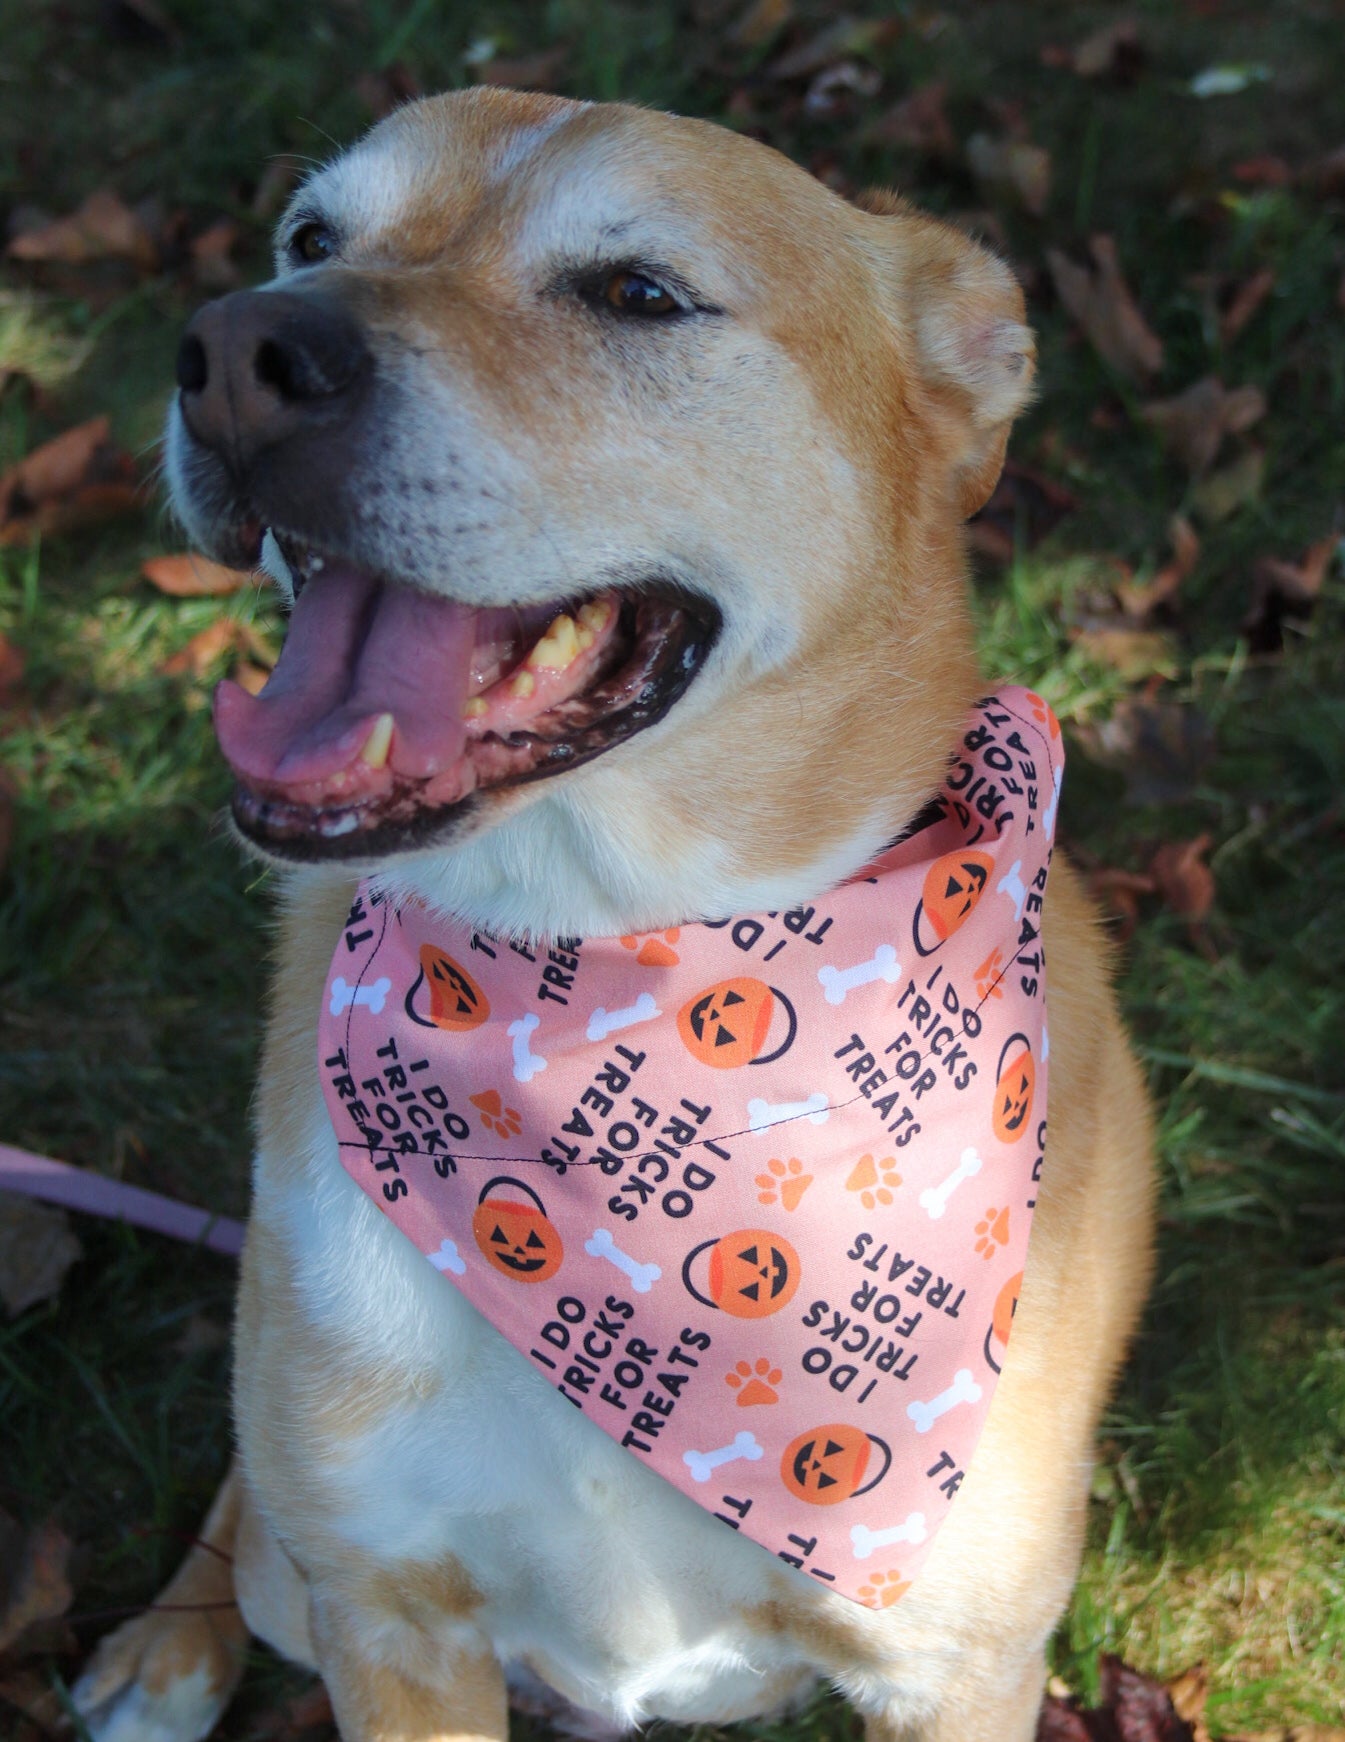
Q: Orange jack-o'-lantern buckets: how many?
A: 8